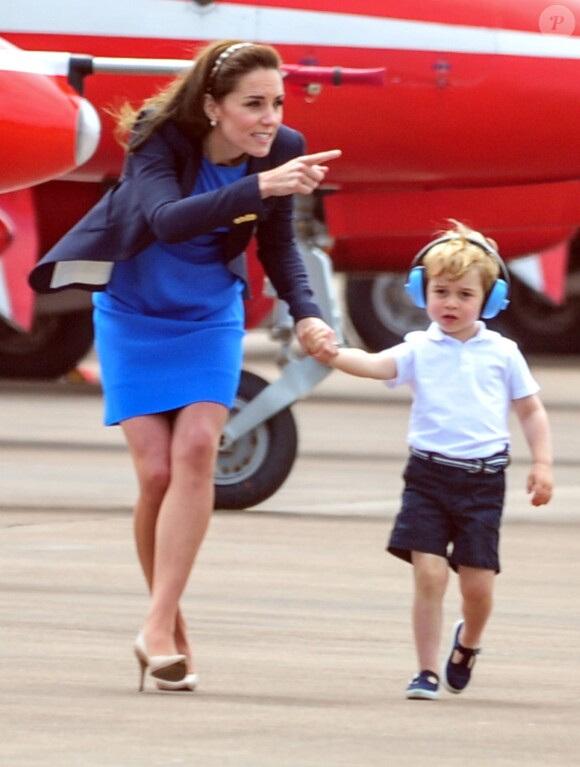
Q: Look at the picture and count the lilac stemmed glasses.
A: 0